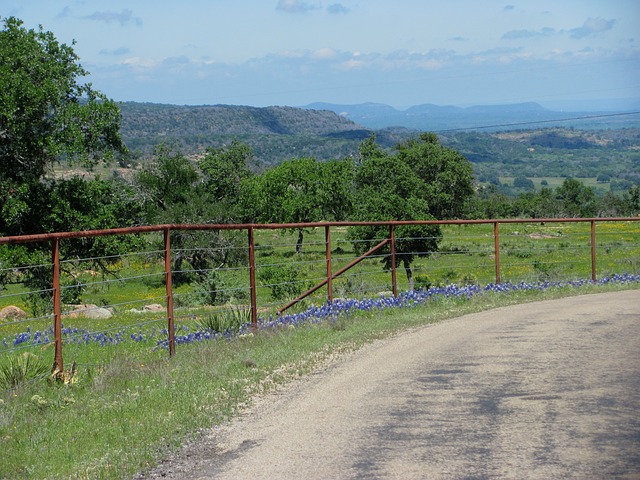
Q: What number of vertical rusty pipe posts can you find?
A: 7